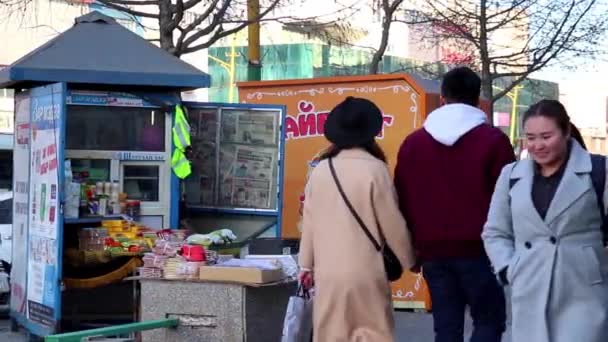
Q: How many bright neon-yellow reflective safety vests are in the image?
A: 1